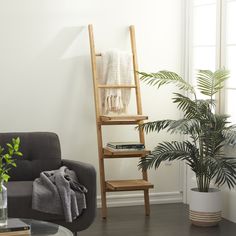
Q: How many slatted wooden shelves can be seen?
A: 3